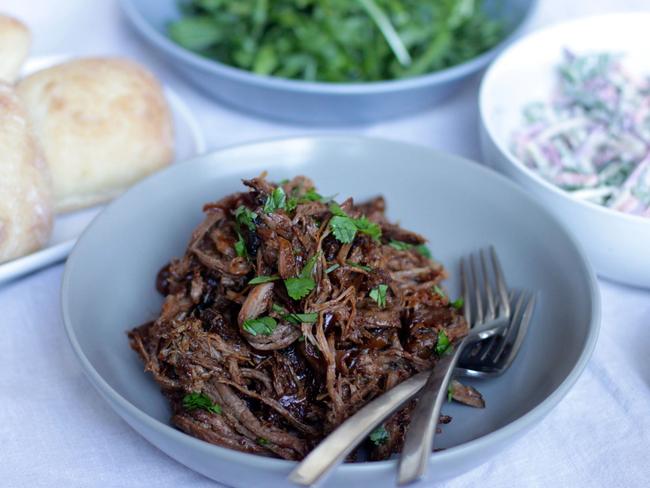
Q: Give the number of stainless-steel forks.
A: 2